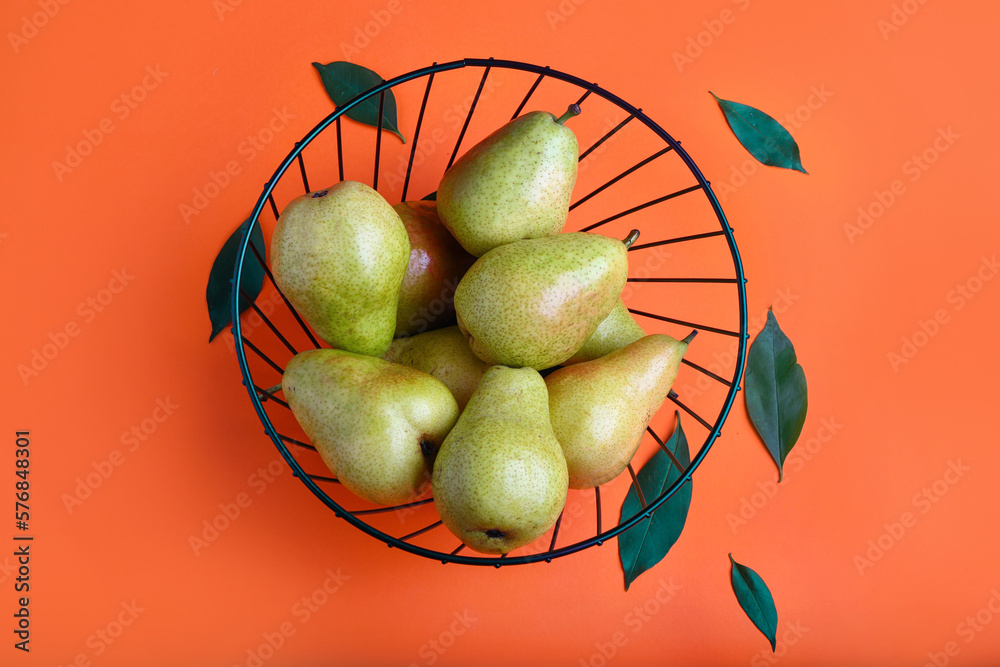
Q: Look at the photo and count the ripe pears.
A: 9